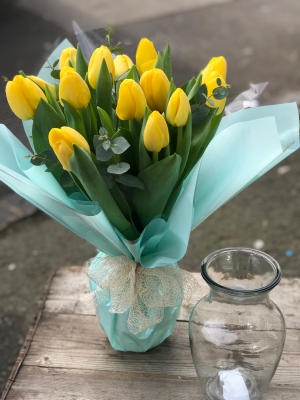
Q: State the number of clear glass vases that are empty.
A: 1